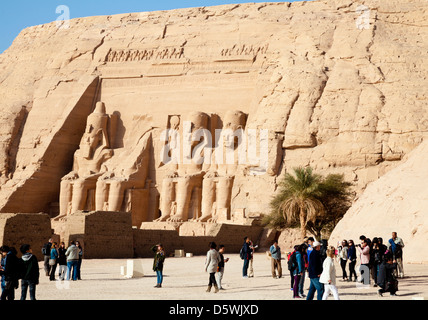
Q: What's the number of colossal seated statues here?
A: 4